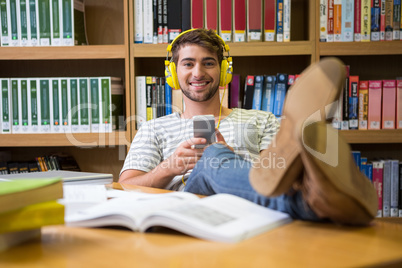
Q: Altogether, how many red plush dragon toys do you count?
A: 0